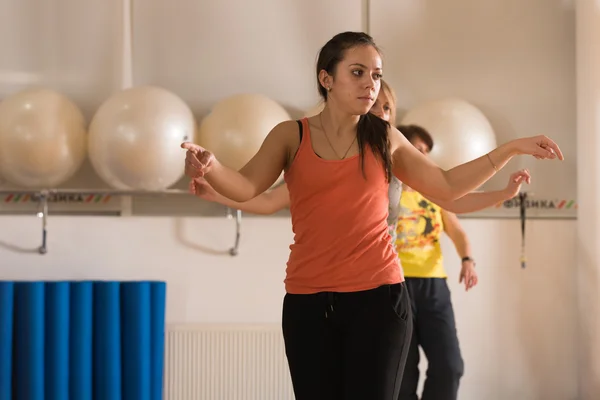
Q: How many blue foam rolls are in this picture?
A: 7